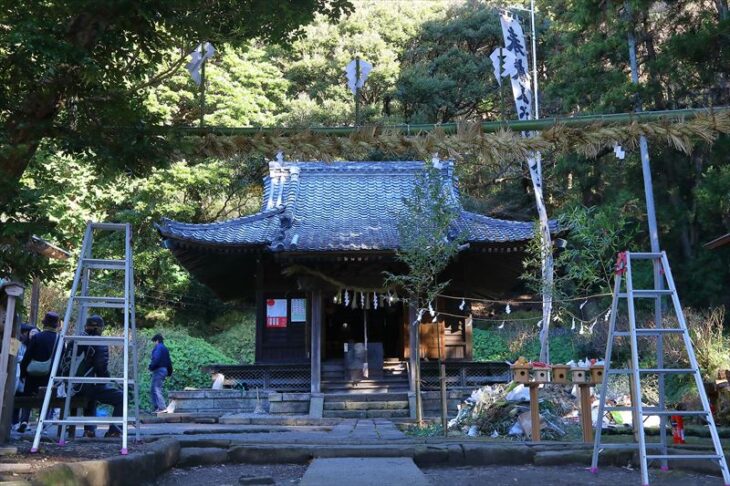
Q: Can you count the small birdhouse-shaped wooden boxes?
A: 5